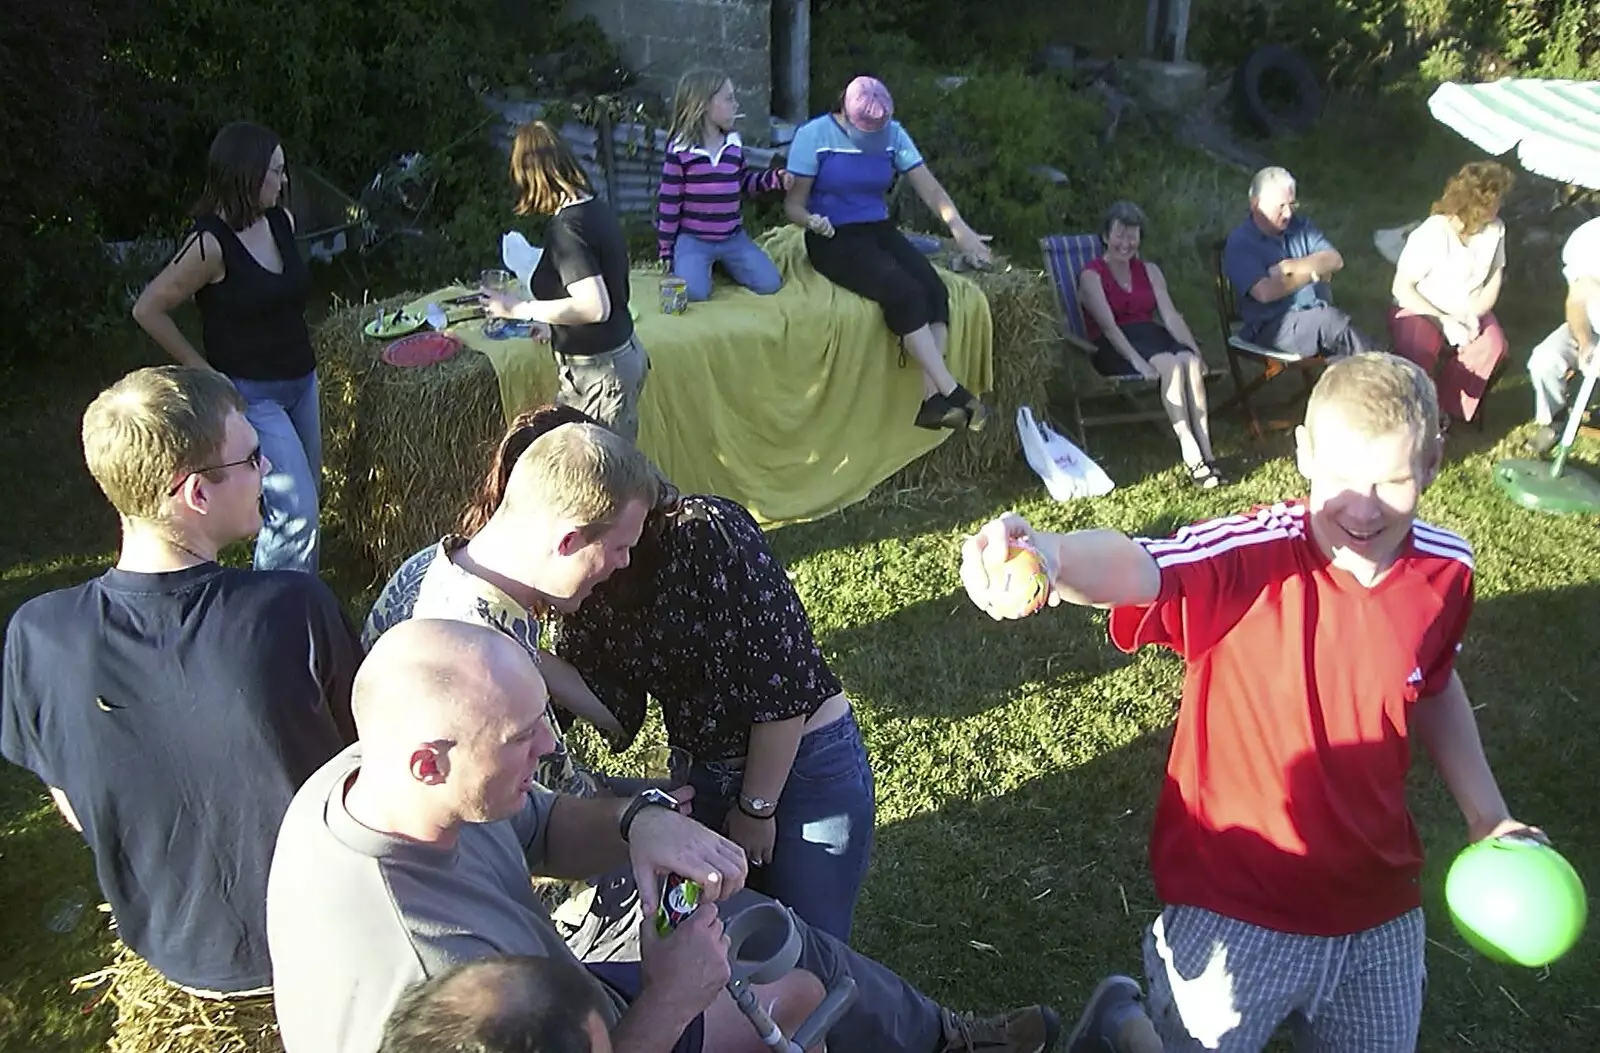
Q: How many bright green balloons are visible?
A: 1